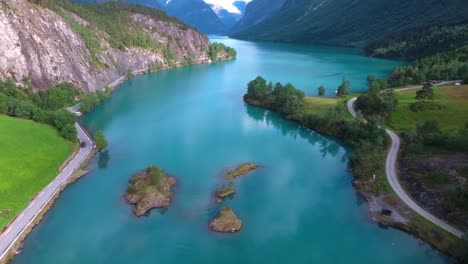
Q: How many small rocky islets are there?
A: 4